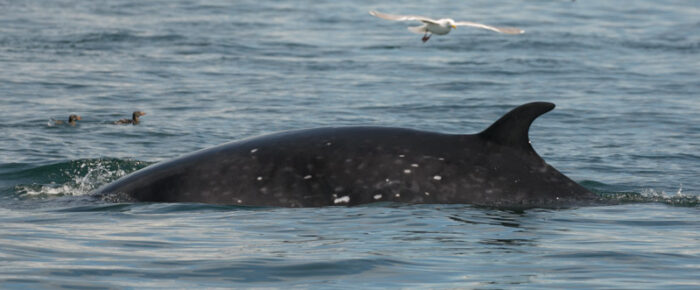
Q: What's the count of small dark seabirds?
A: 2